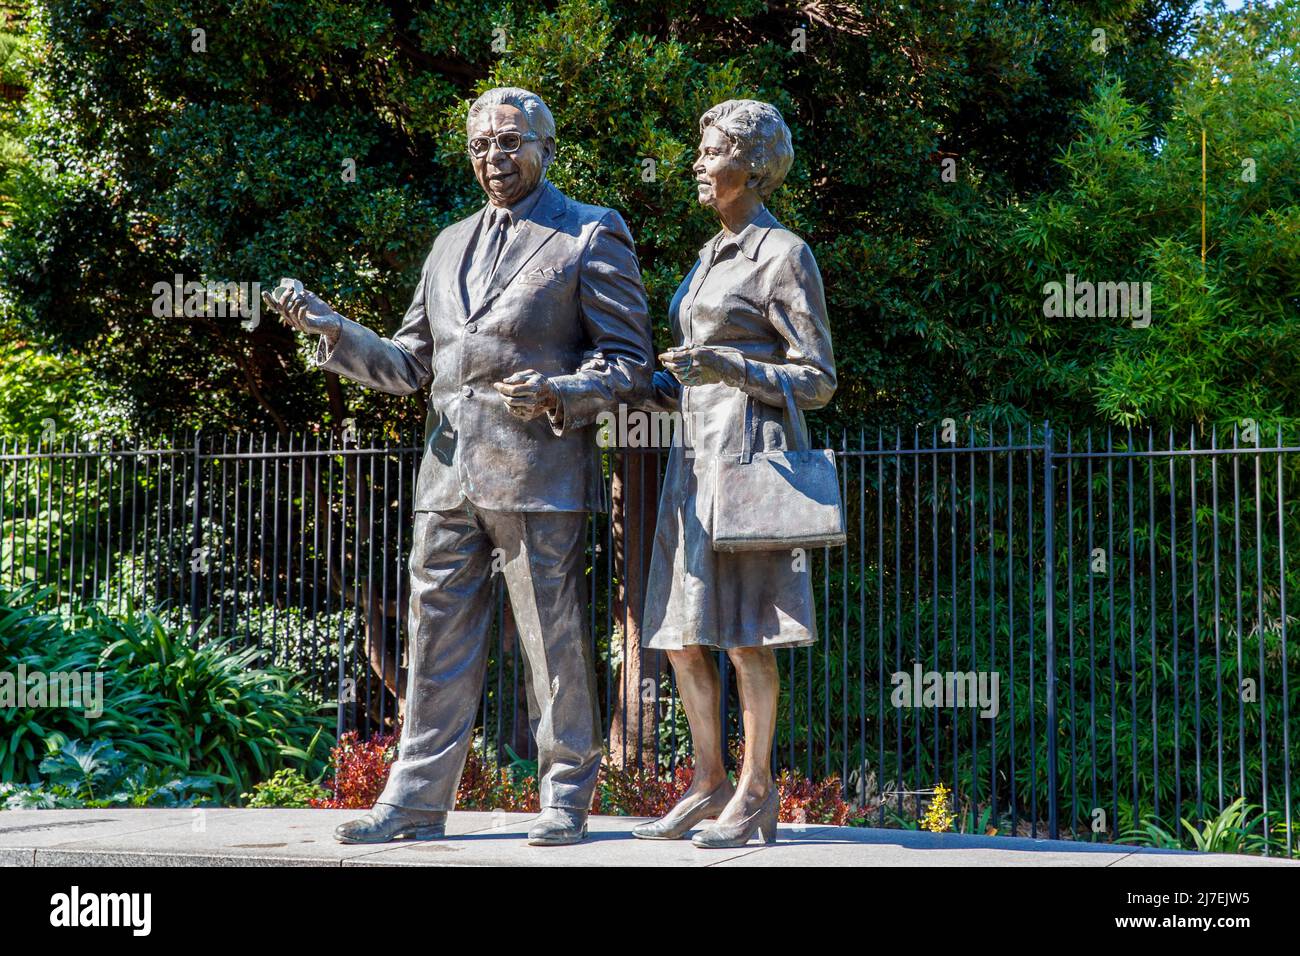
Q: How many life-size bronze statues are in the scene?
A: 2